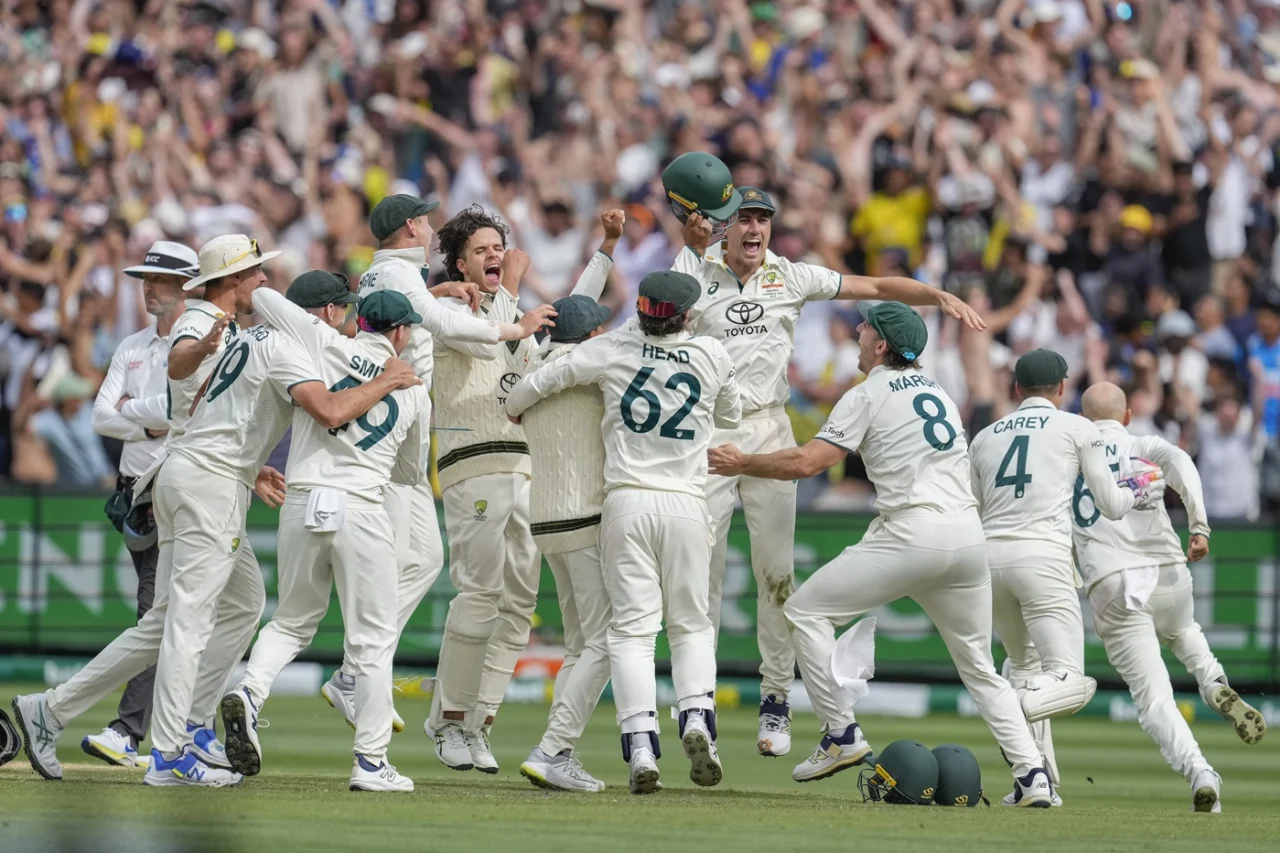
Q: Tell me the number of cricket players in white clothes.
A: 11